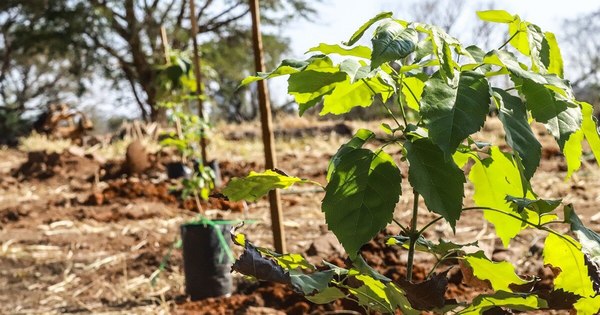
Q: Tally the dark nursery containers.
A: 3